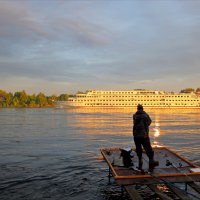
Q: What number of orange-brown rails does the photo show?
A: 4